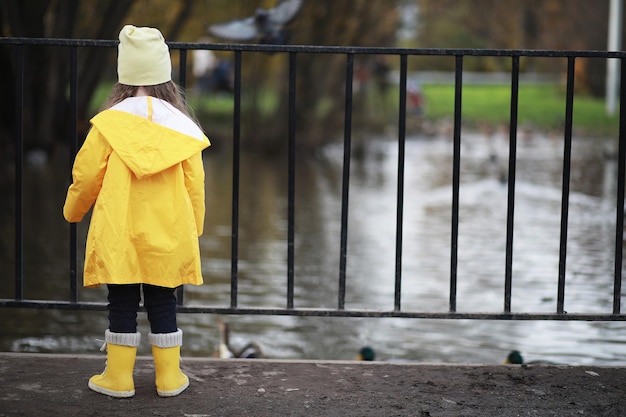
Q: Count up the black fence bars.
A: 11